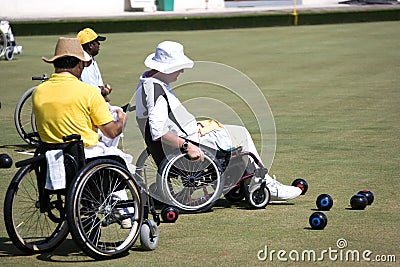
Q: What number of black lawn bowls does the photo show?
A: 7